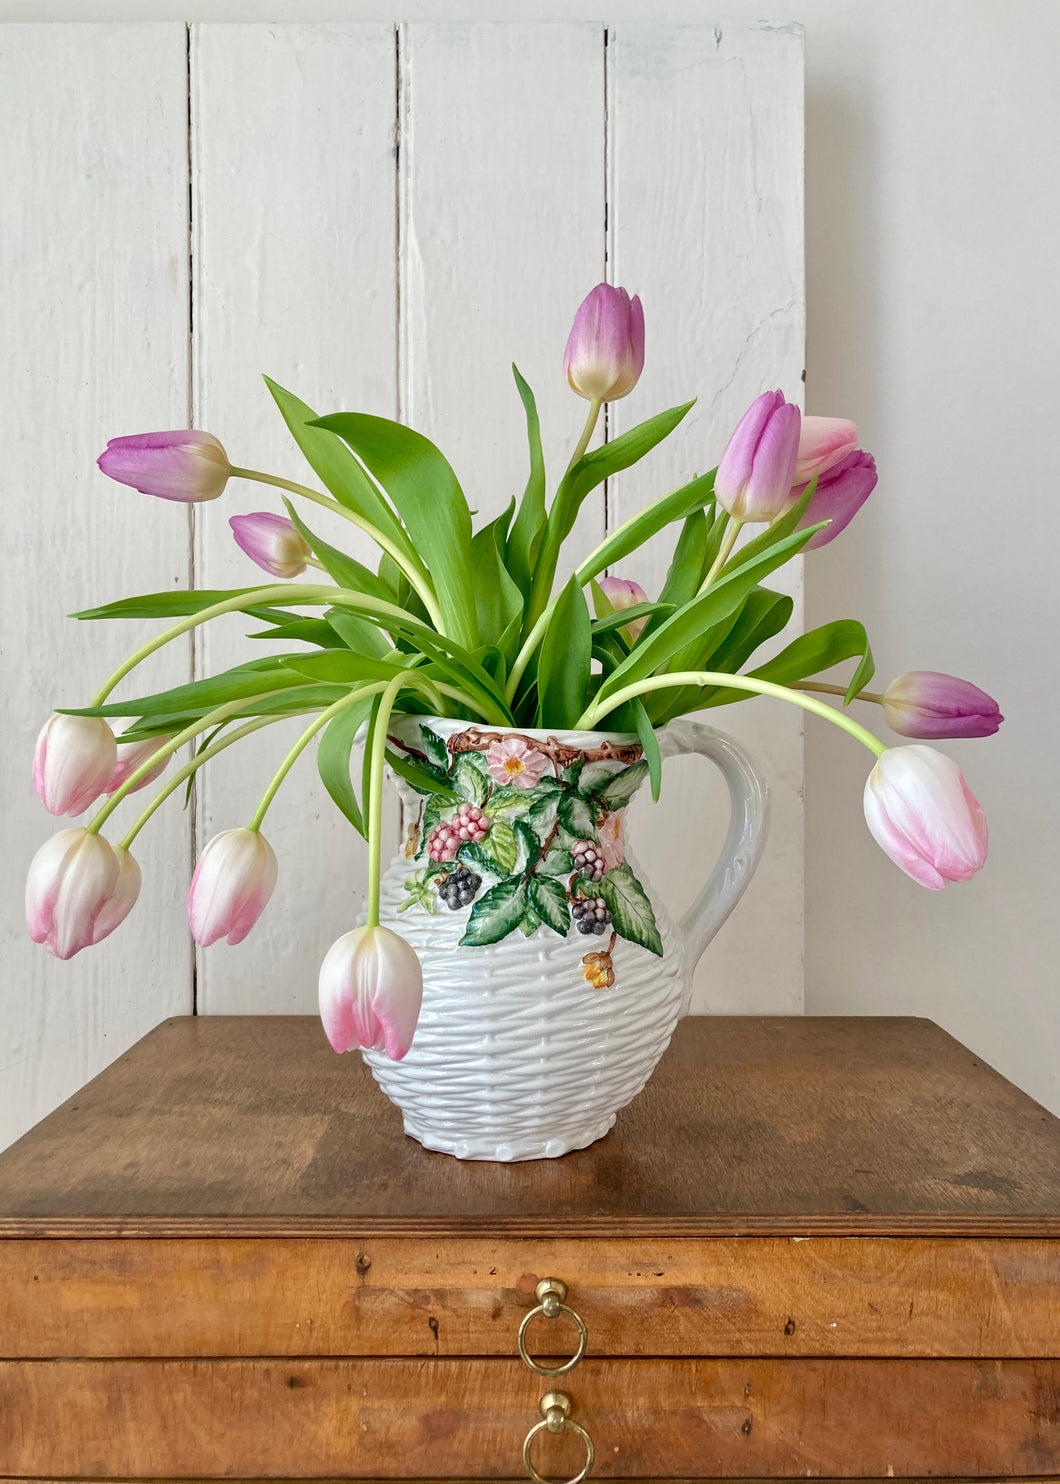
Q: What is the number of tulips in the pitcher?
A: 15